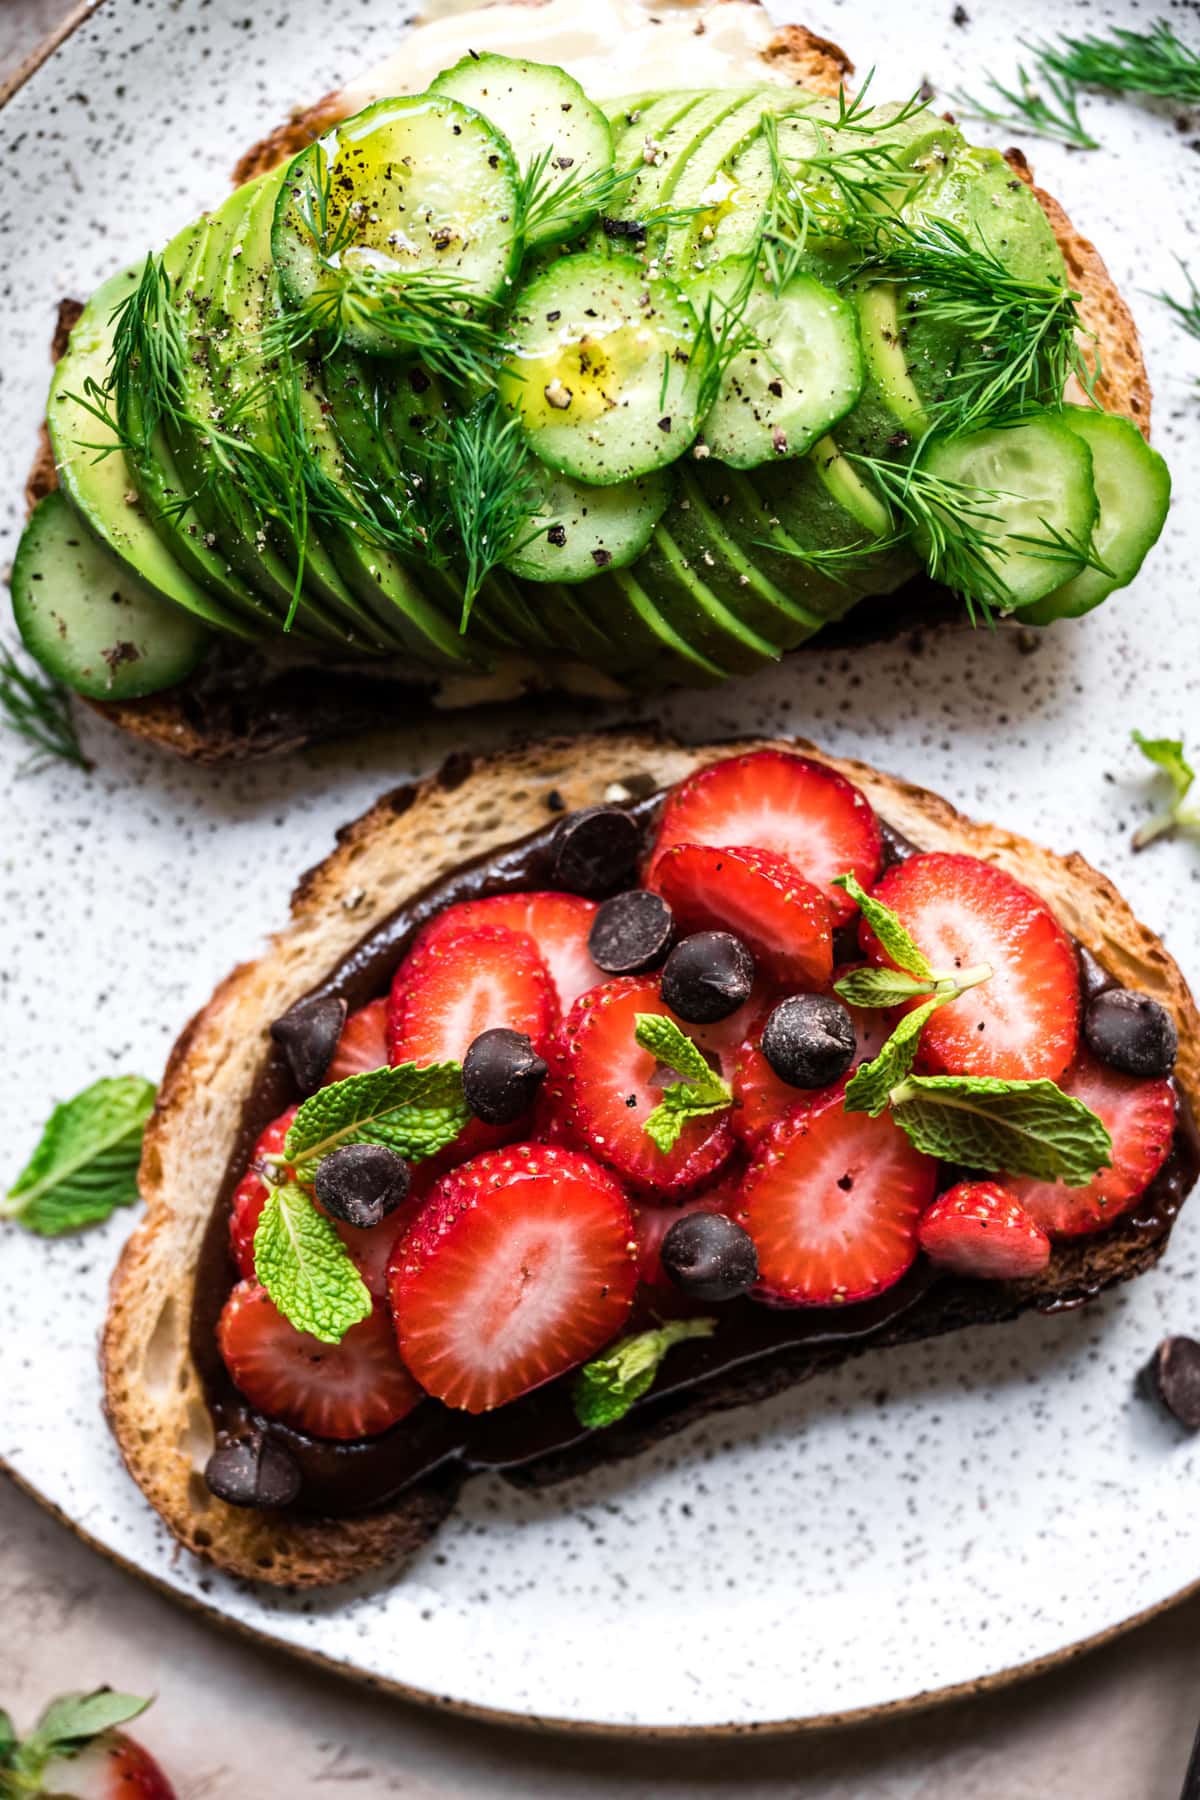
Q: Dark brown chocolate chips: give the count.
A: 11